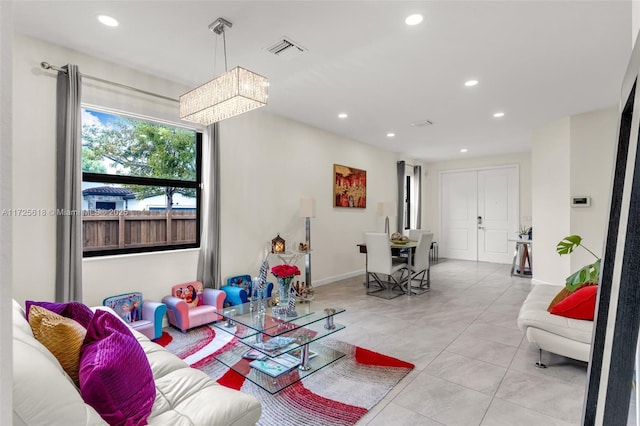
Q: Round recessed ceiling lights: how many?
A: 7